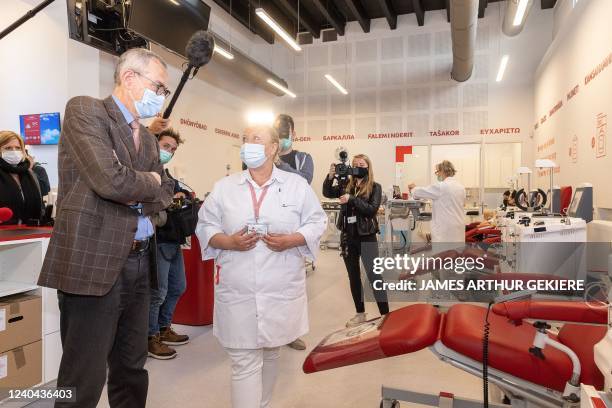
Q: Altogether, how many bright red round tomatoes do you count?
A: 0